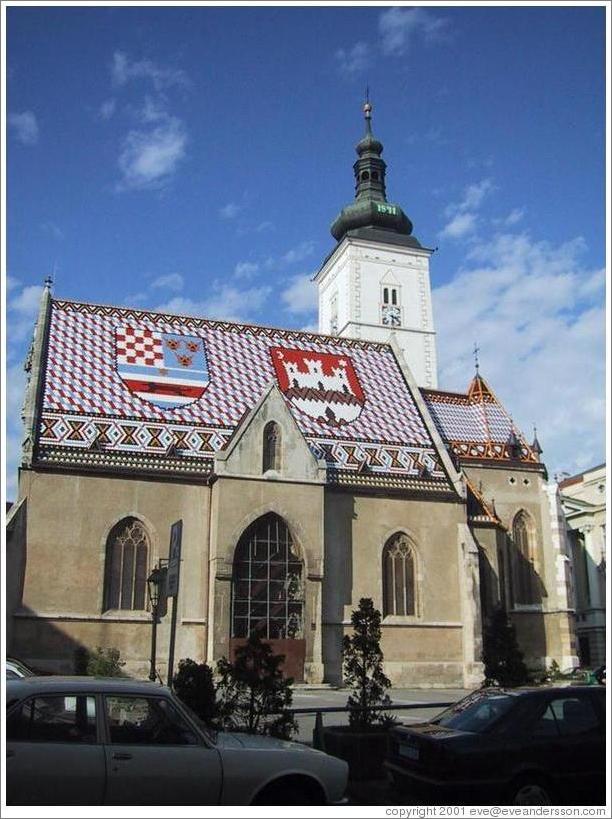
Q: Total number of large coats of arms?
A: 2